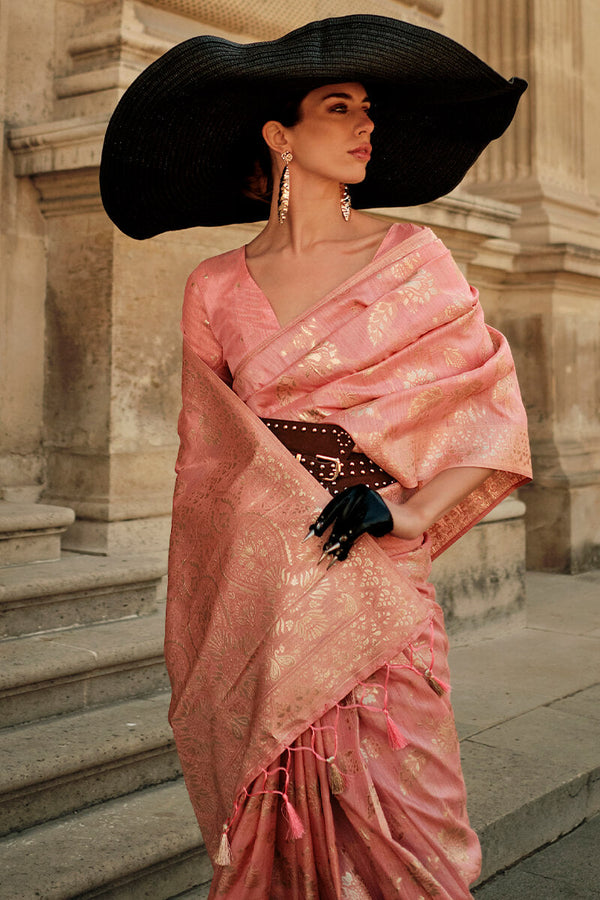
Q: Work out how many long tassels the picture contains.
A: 5